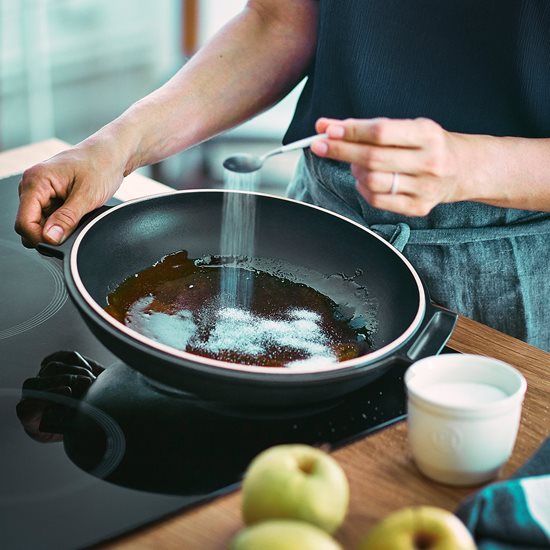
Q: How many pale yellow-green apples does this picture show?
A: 3